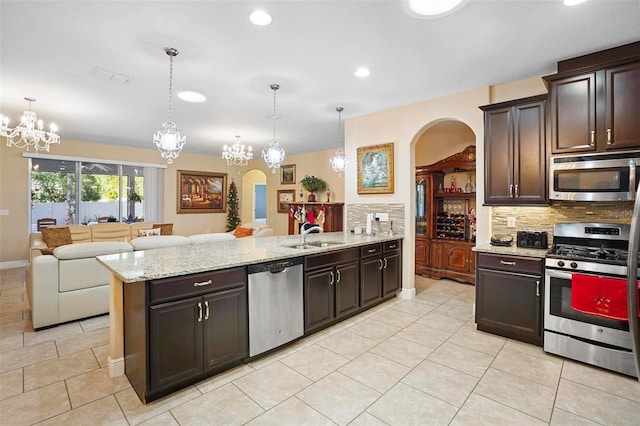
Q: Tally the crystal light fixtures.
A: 5